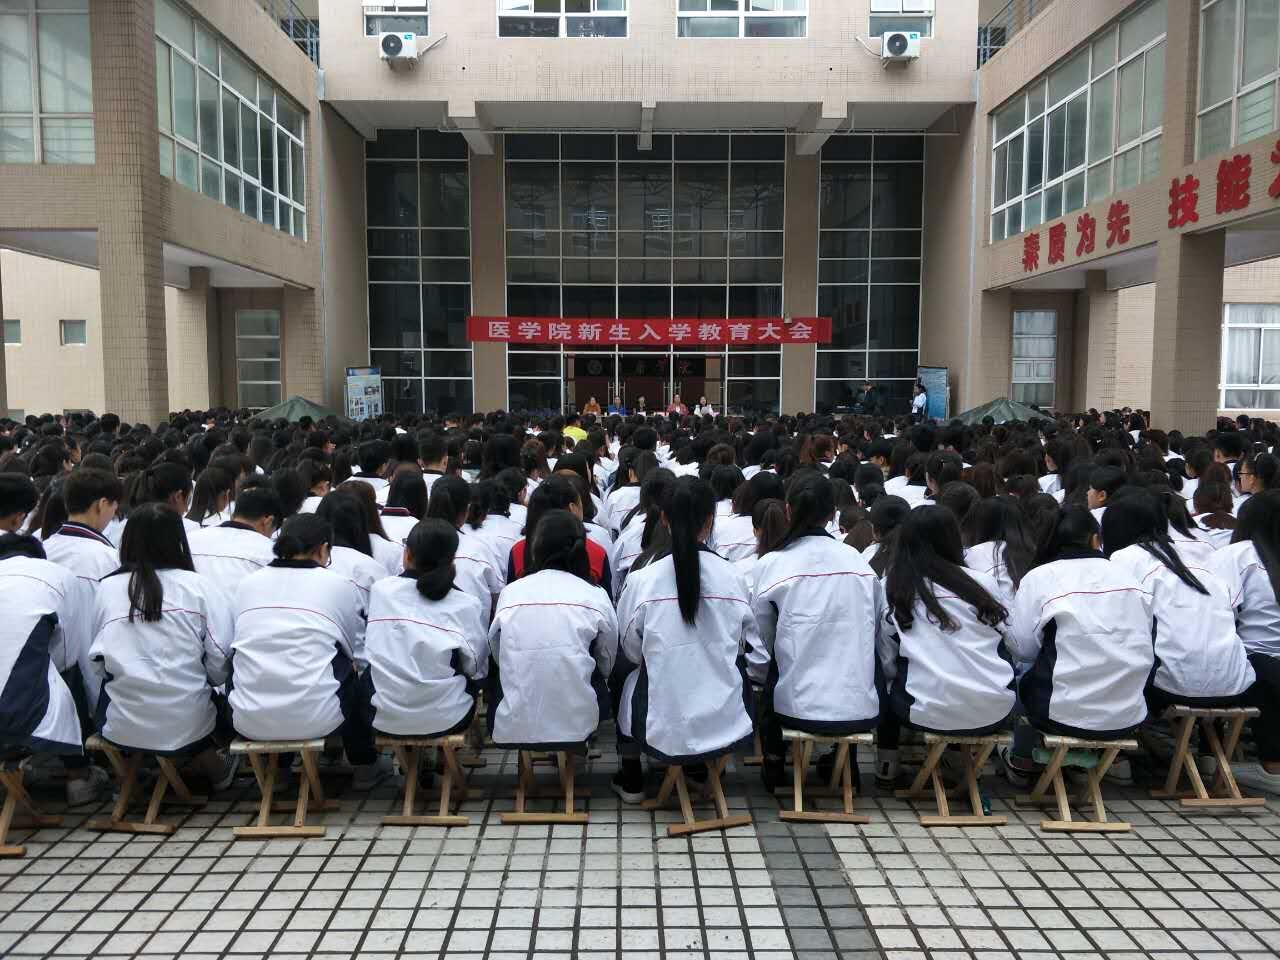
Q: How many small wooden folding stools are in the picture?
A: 10